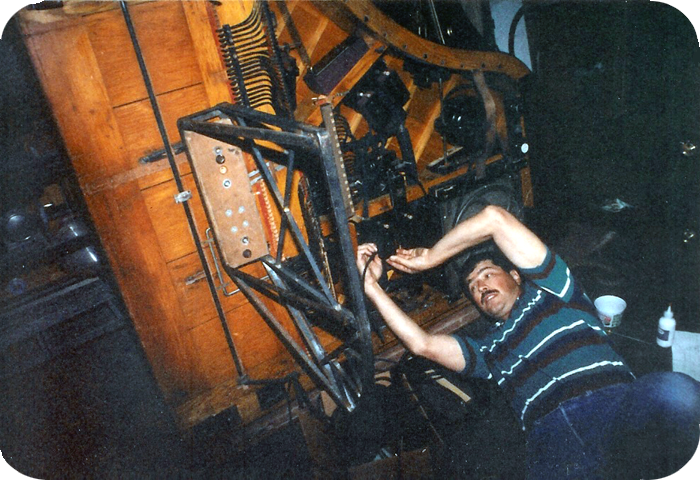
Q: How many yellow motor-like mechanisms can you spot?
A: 0